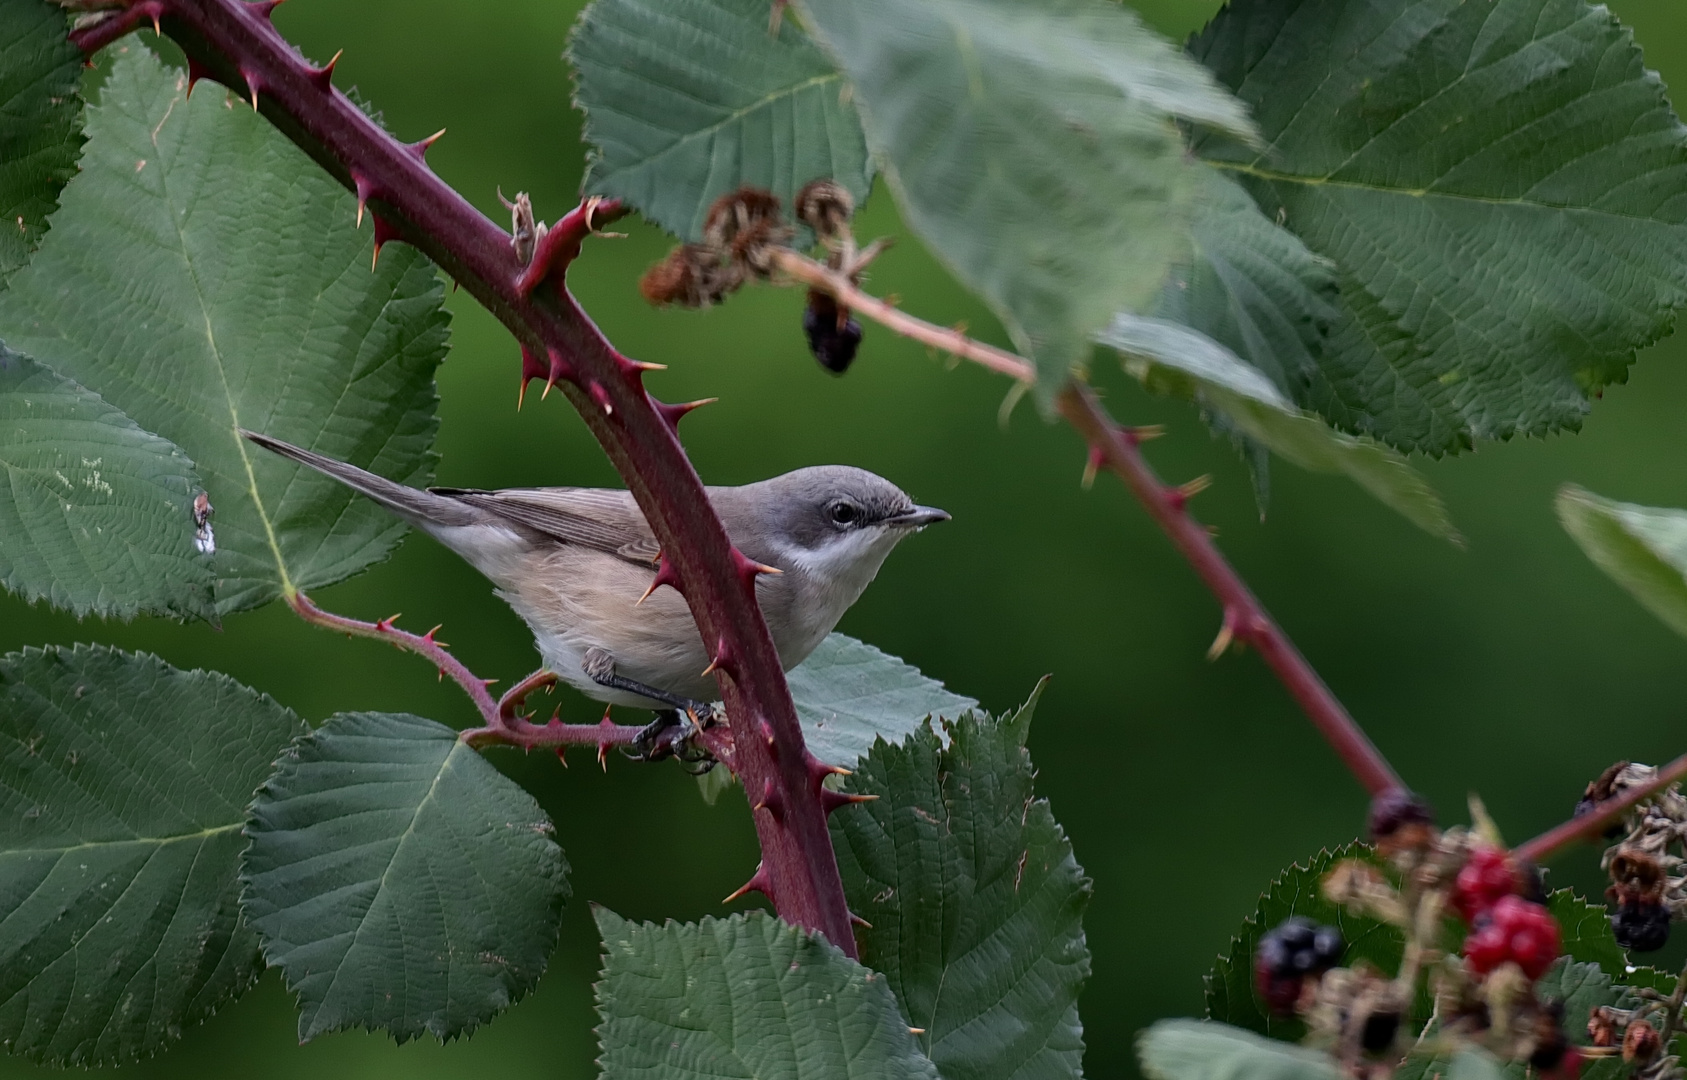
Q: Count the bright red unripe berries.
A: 2